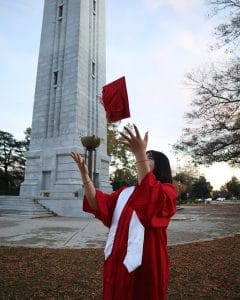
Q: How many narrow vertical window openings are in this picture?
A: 4